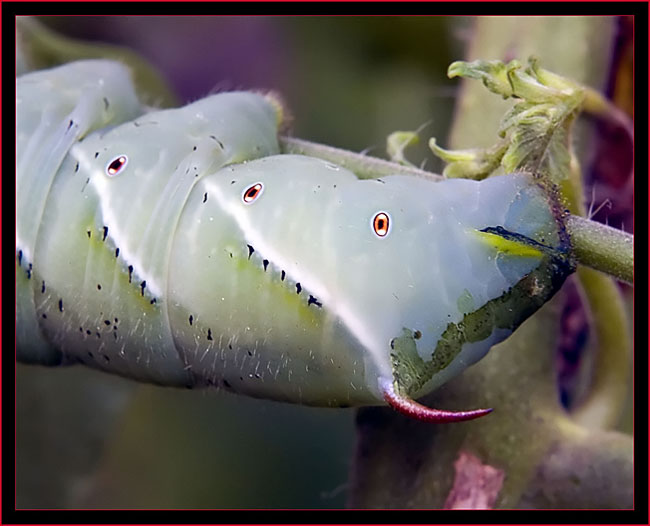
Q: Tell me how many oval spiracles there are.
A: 3